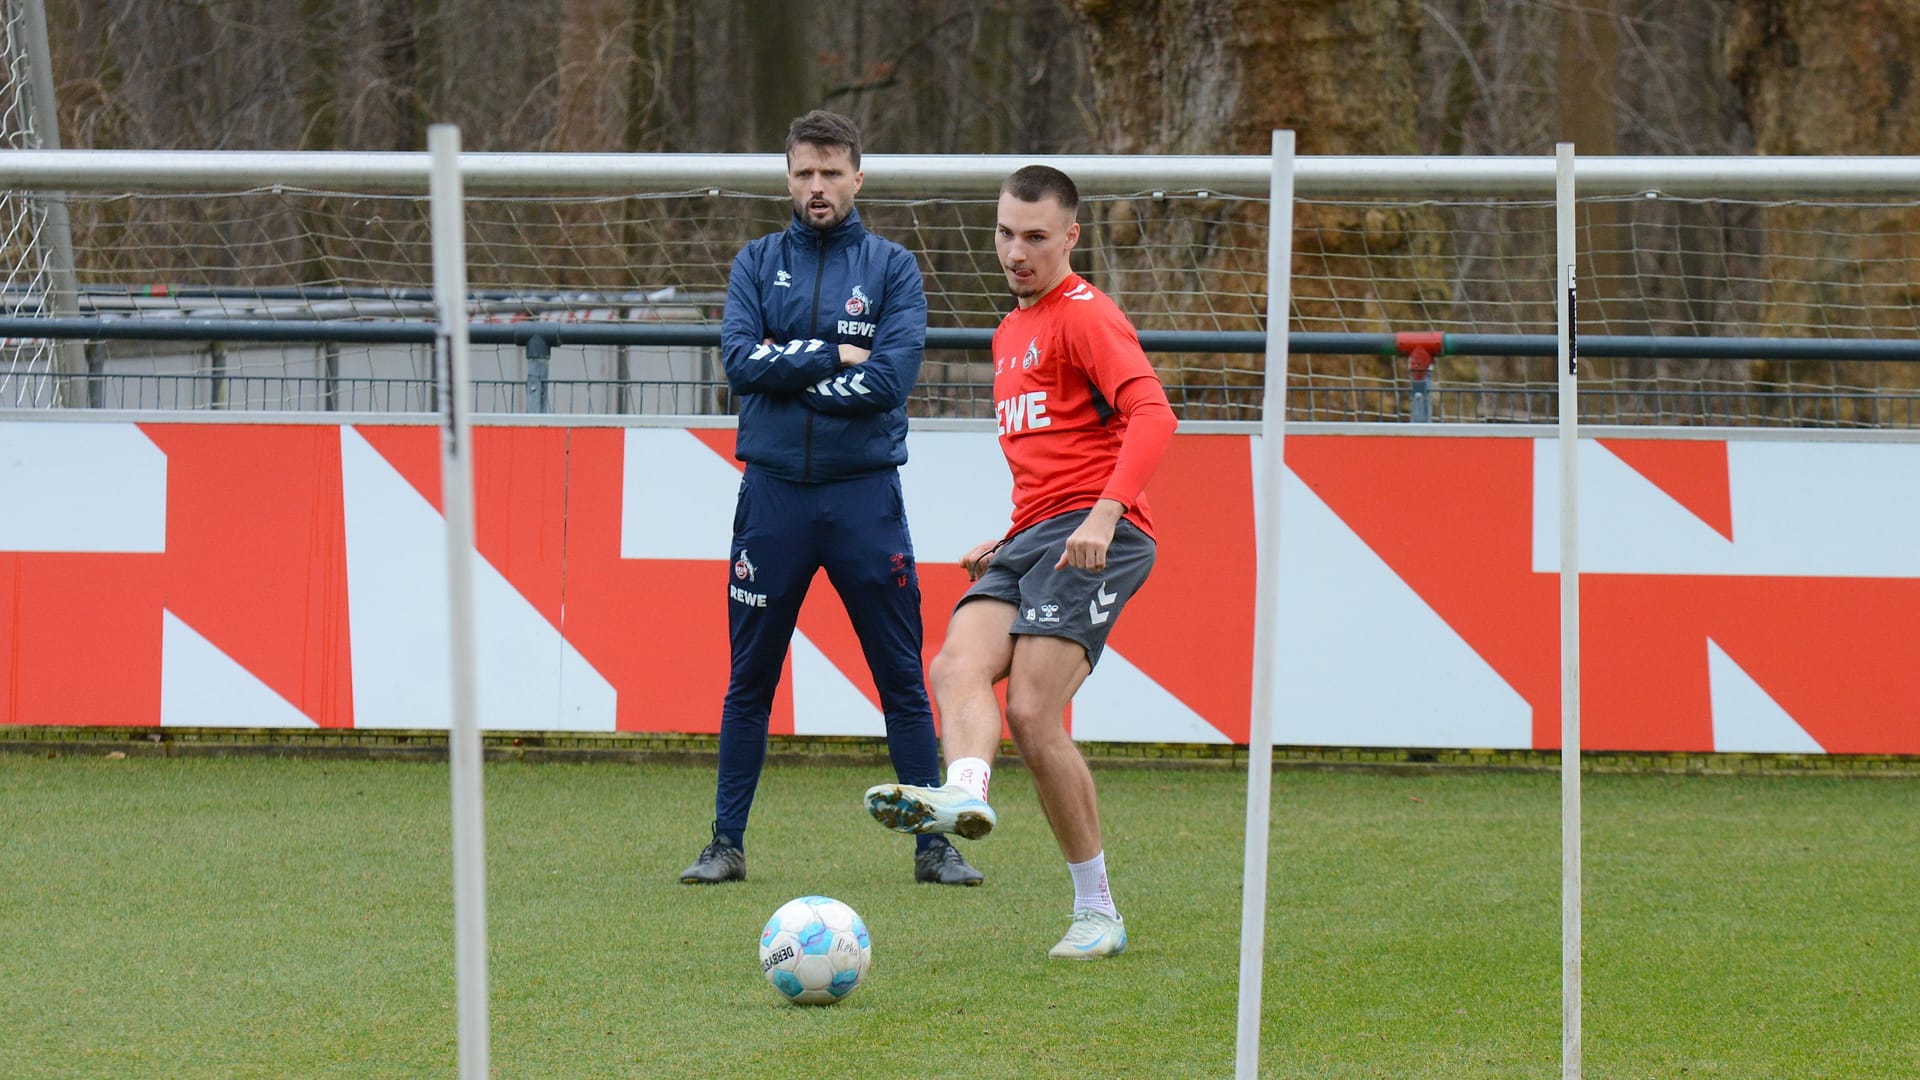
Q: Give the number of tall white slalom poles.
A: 3